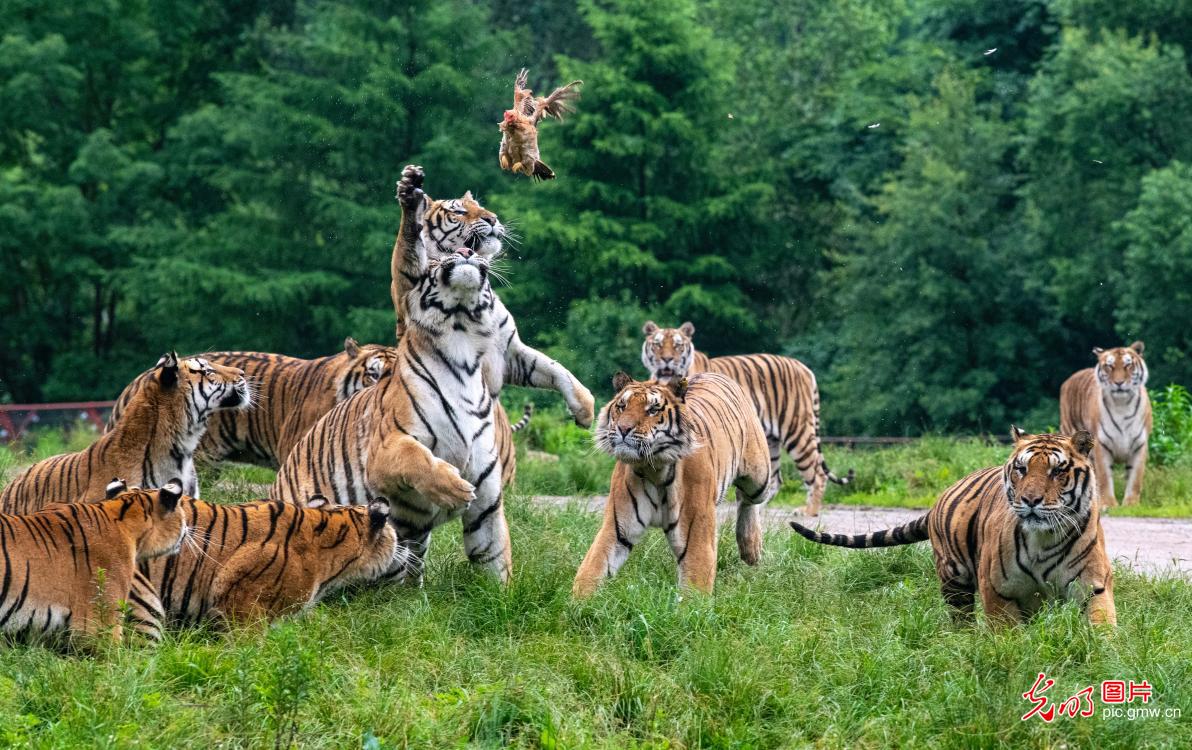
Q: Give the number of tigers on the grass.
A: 10